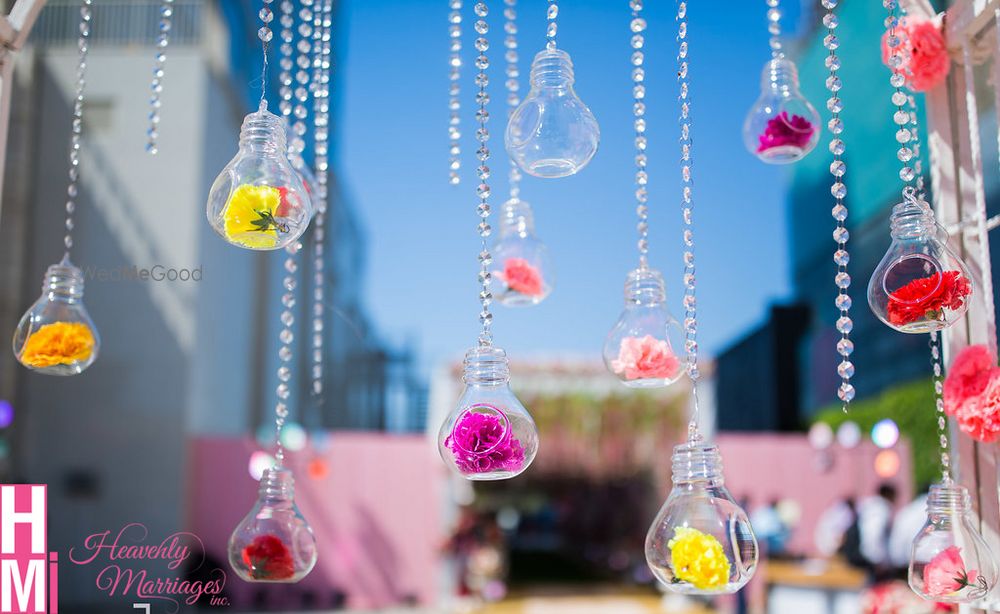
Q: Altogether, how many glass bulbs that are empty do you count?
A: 1